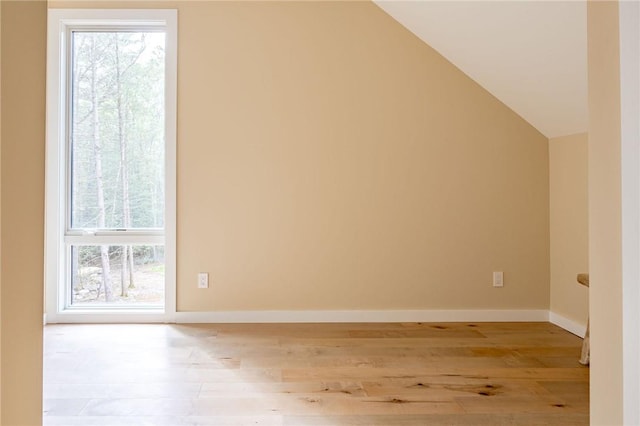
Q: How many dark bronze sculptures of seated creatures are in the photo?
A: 0